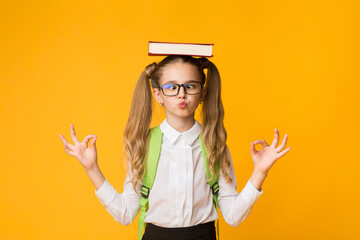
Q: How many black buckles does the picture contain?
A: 2